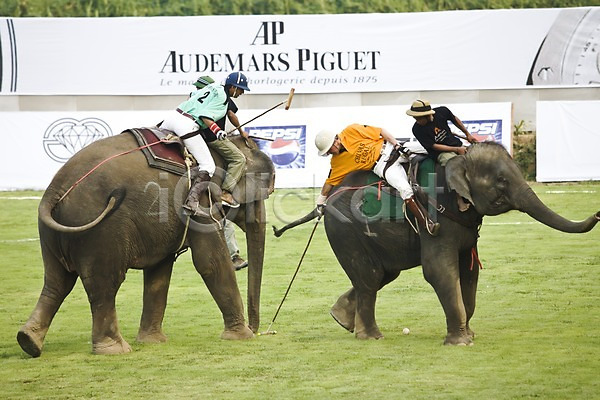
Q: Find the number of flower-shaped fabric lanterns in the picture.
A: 0